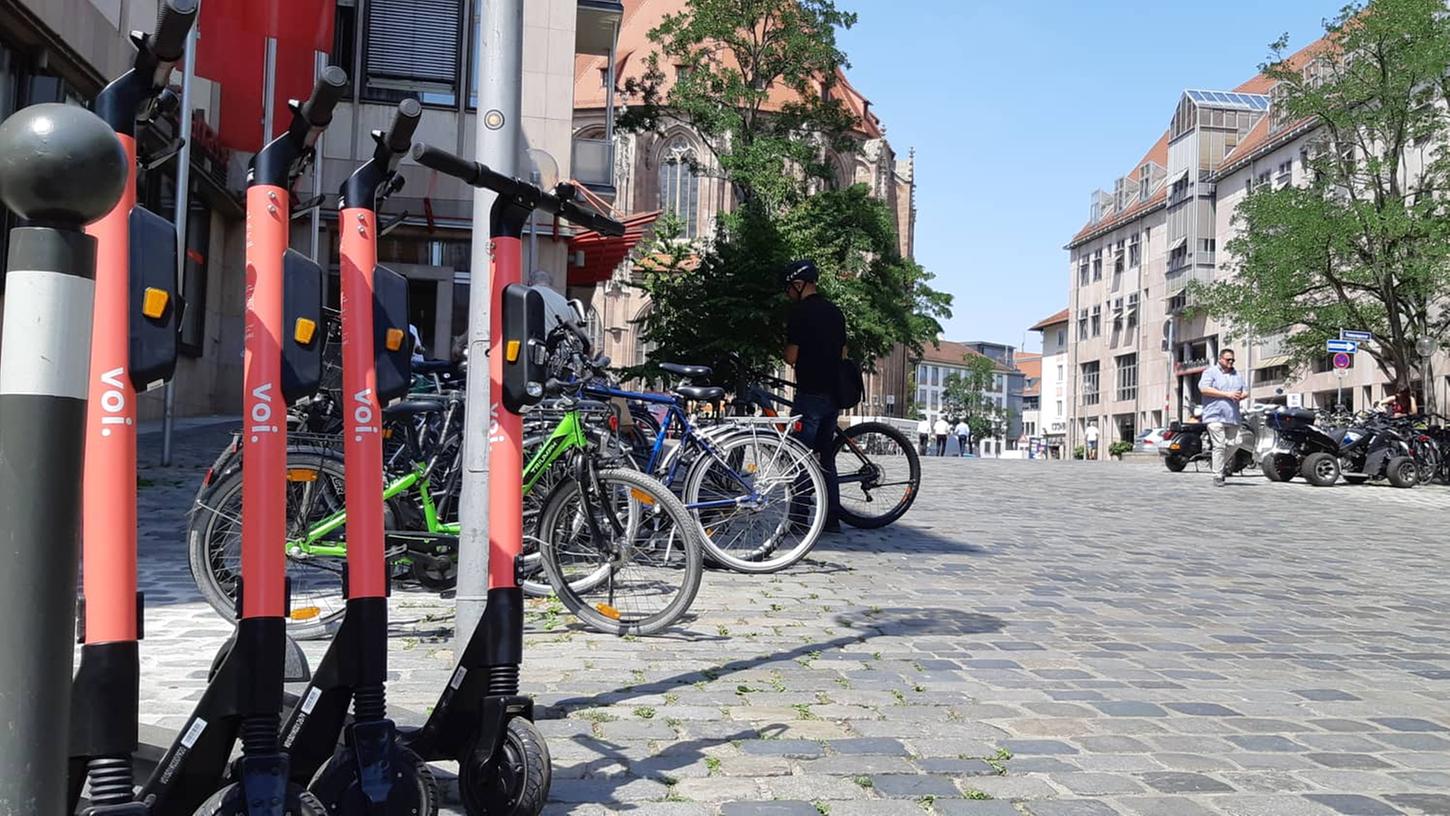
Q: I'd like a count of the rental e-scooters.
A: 4